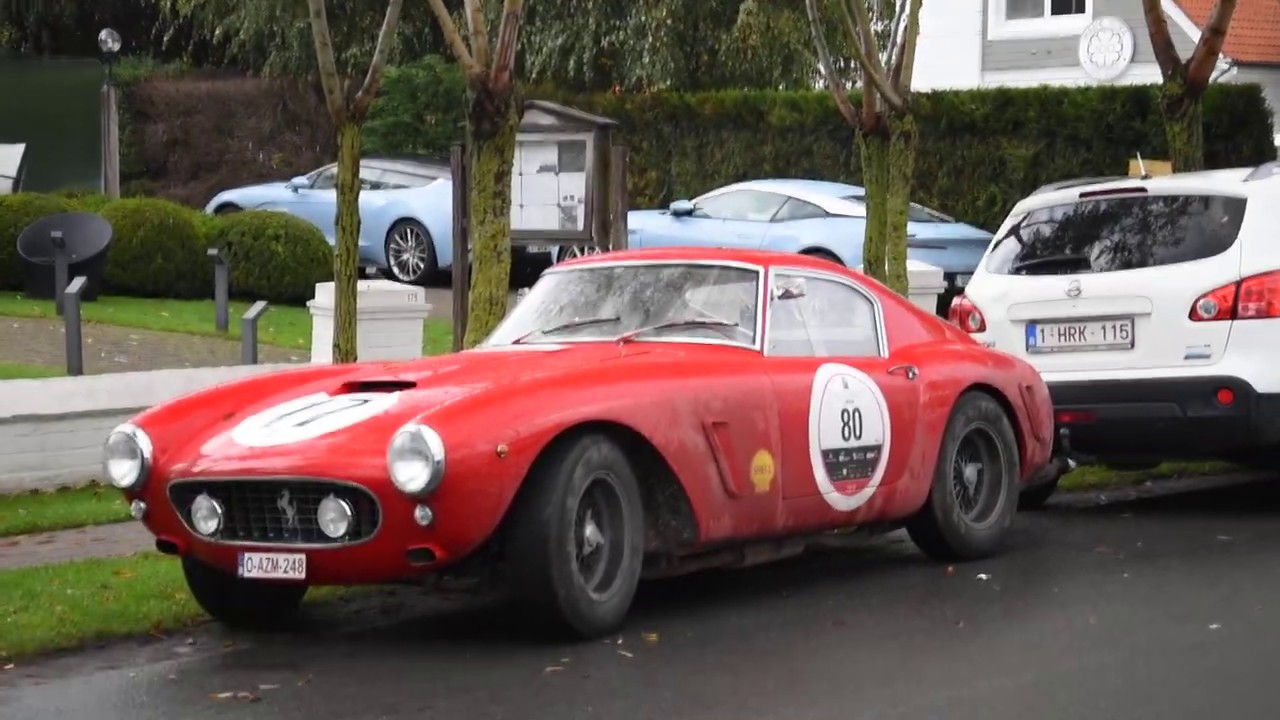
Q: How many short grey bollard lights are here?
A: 4